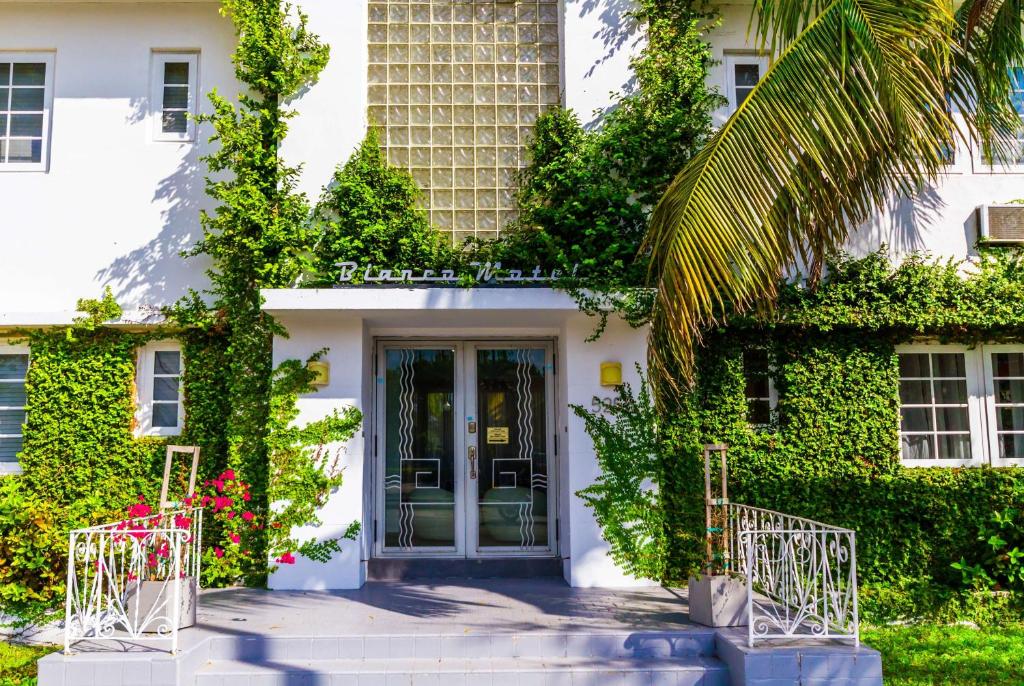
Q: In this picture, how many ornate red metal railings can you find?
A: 0